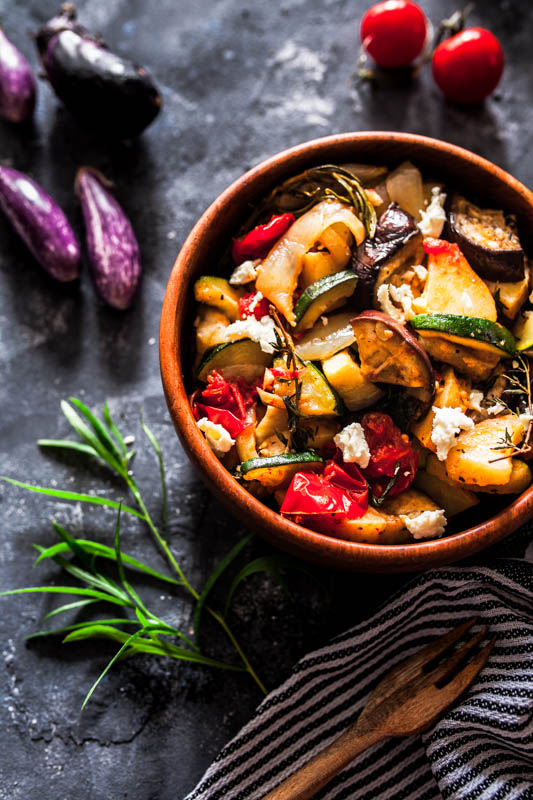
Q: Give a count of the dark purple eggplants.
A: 1